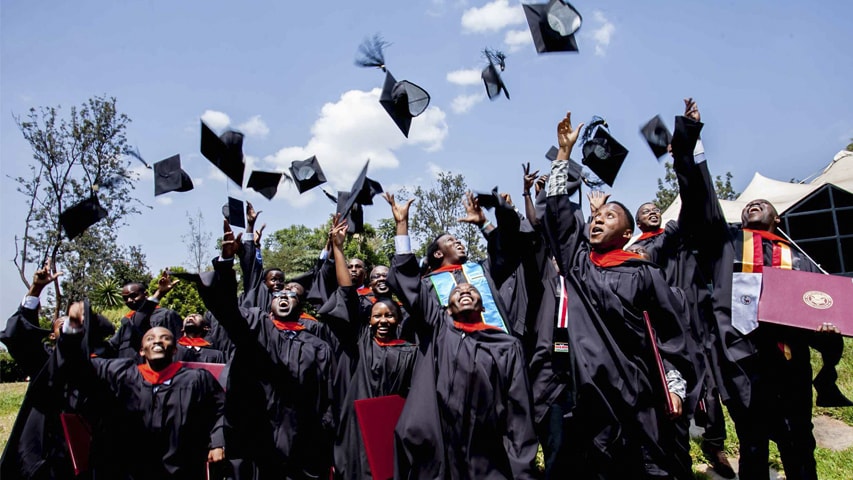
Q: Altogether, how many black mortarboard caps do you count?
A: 15